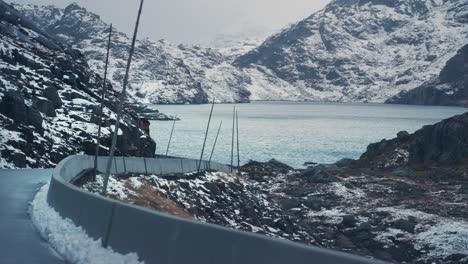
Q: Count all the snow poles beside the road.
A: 7